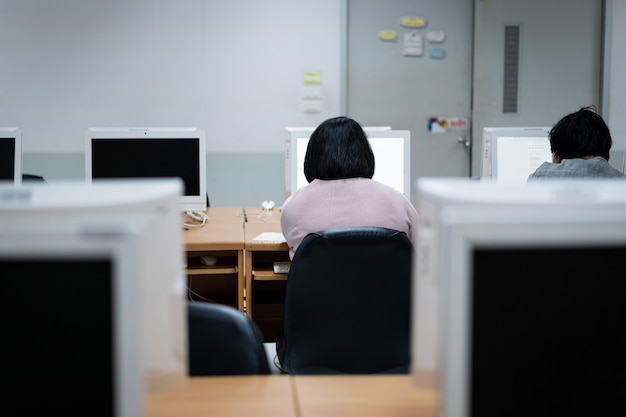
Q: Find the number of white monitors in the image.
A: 6